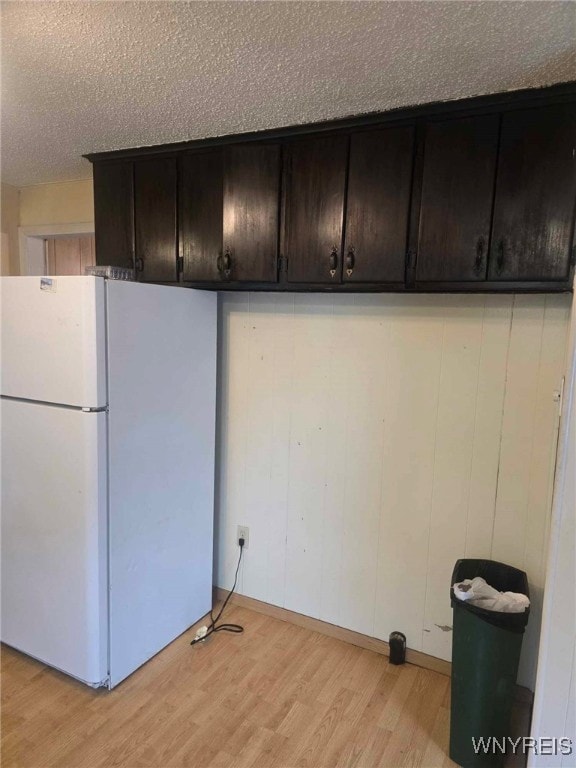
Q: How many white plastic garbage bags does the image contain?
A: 1